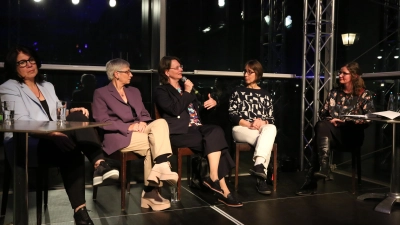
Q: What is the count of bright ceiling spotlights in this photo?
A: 4